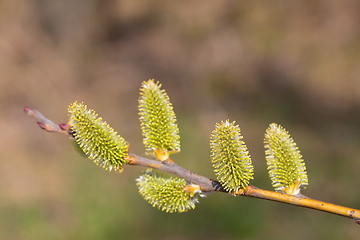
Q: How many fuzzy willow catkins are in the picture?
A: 5